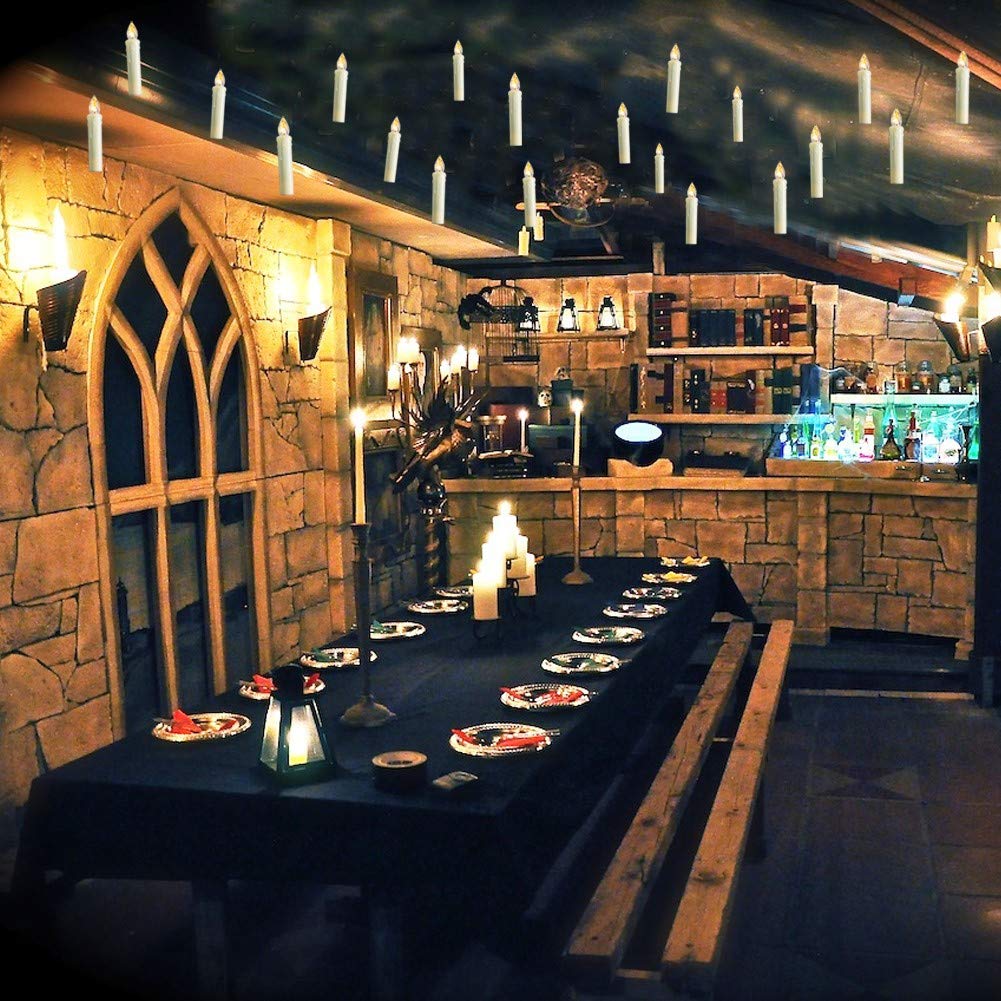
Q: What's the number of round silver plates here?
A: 14